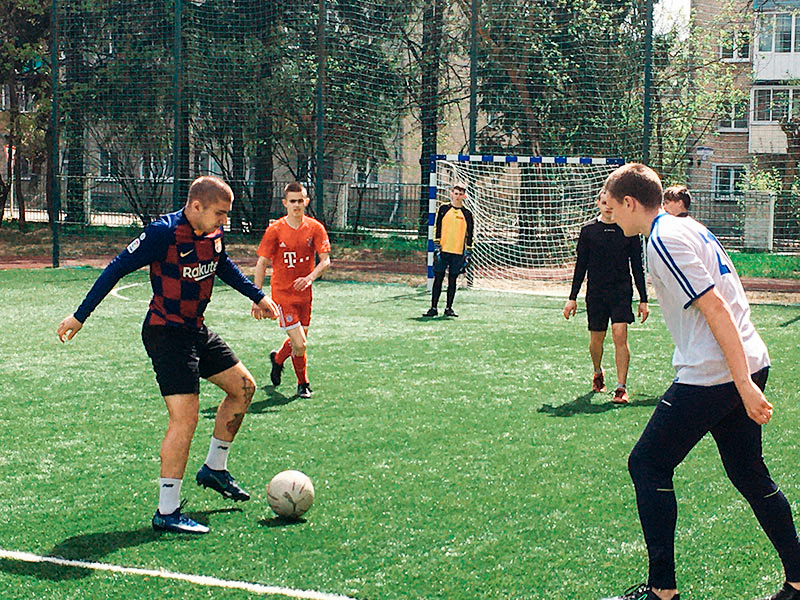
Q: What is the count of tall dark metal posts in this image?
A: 5